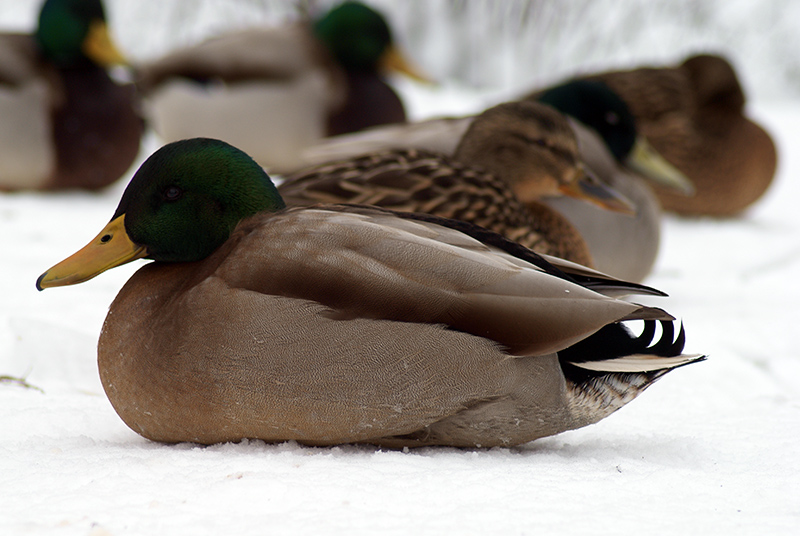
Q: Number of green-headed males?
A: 4